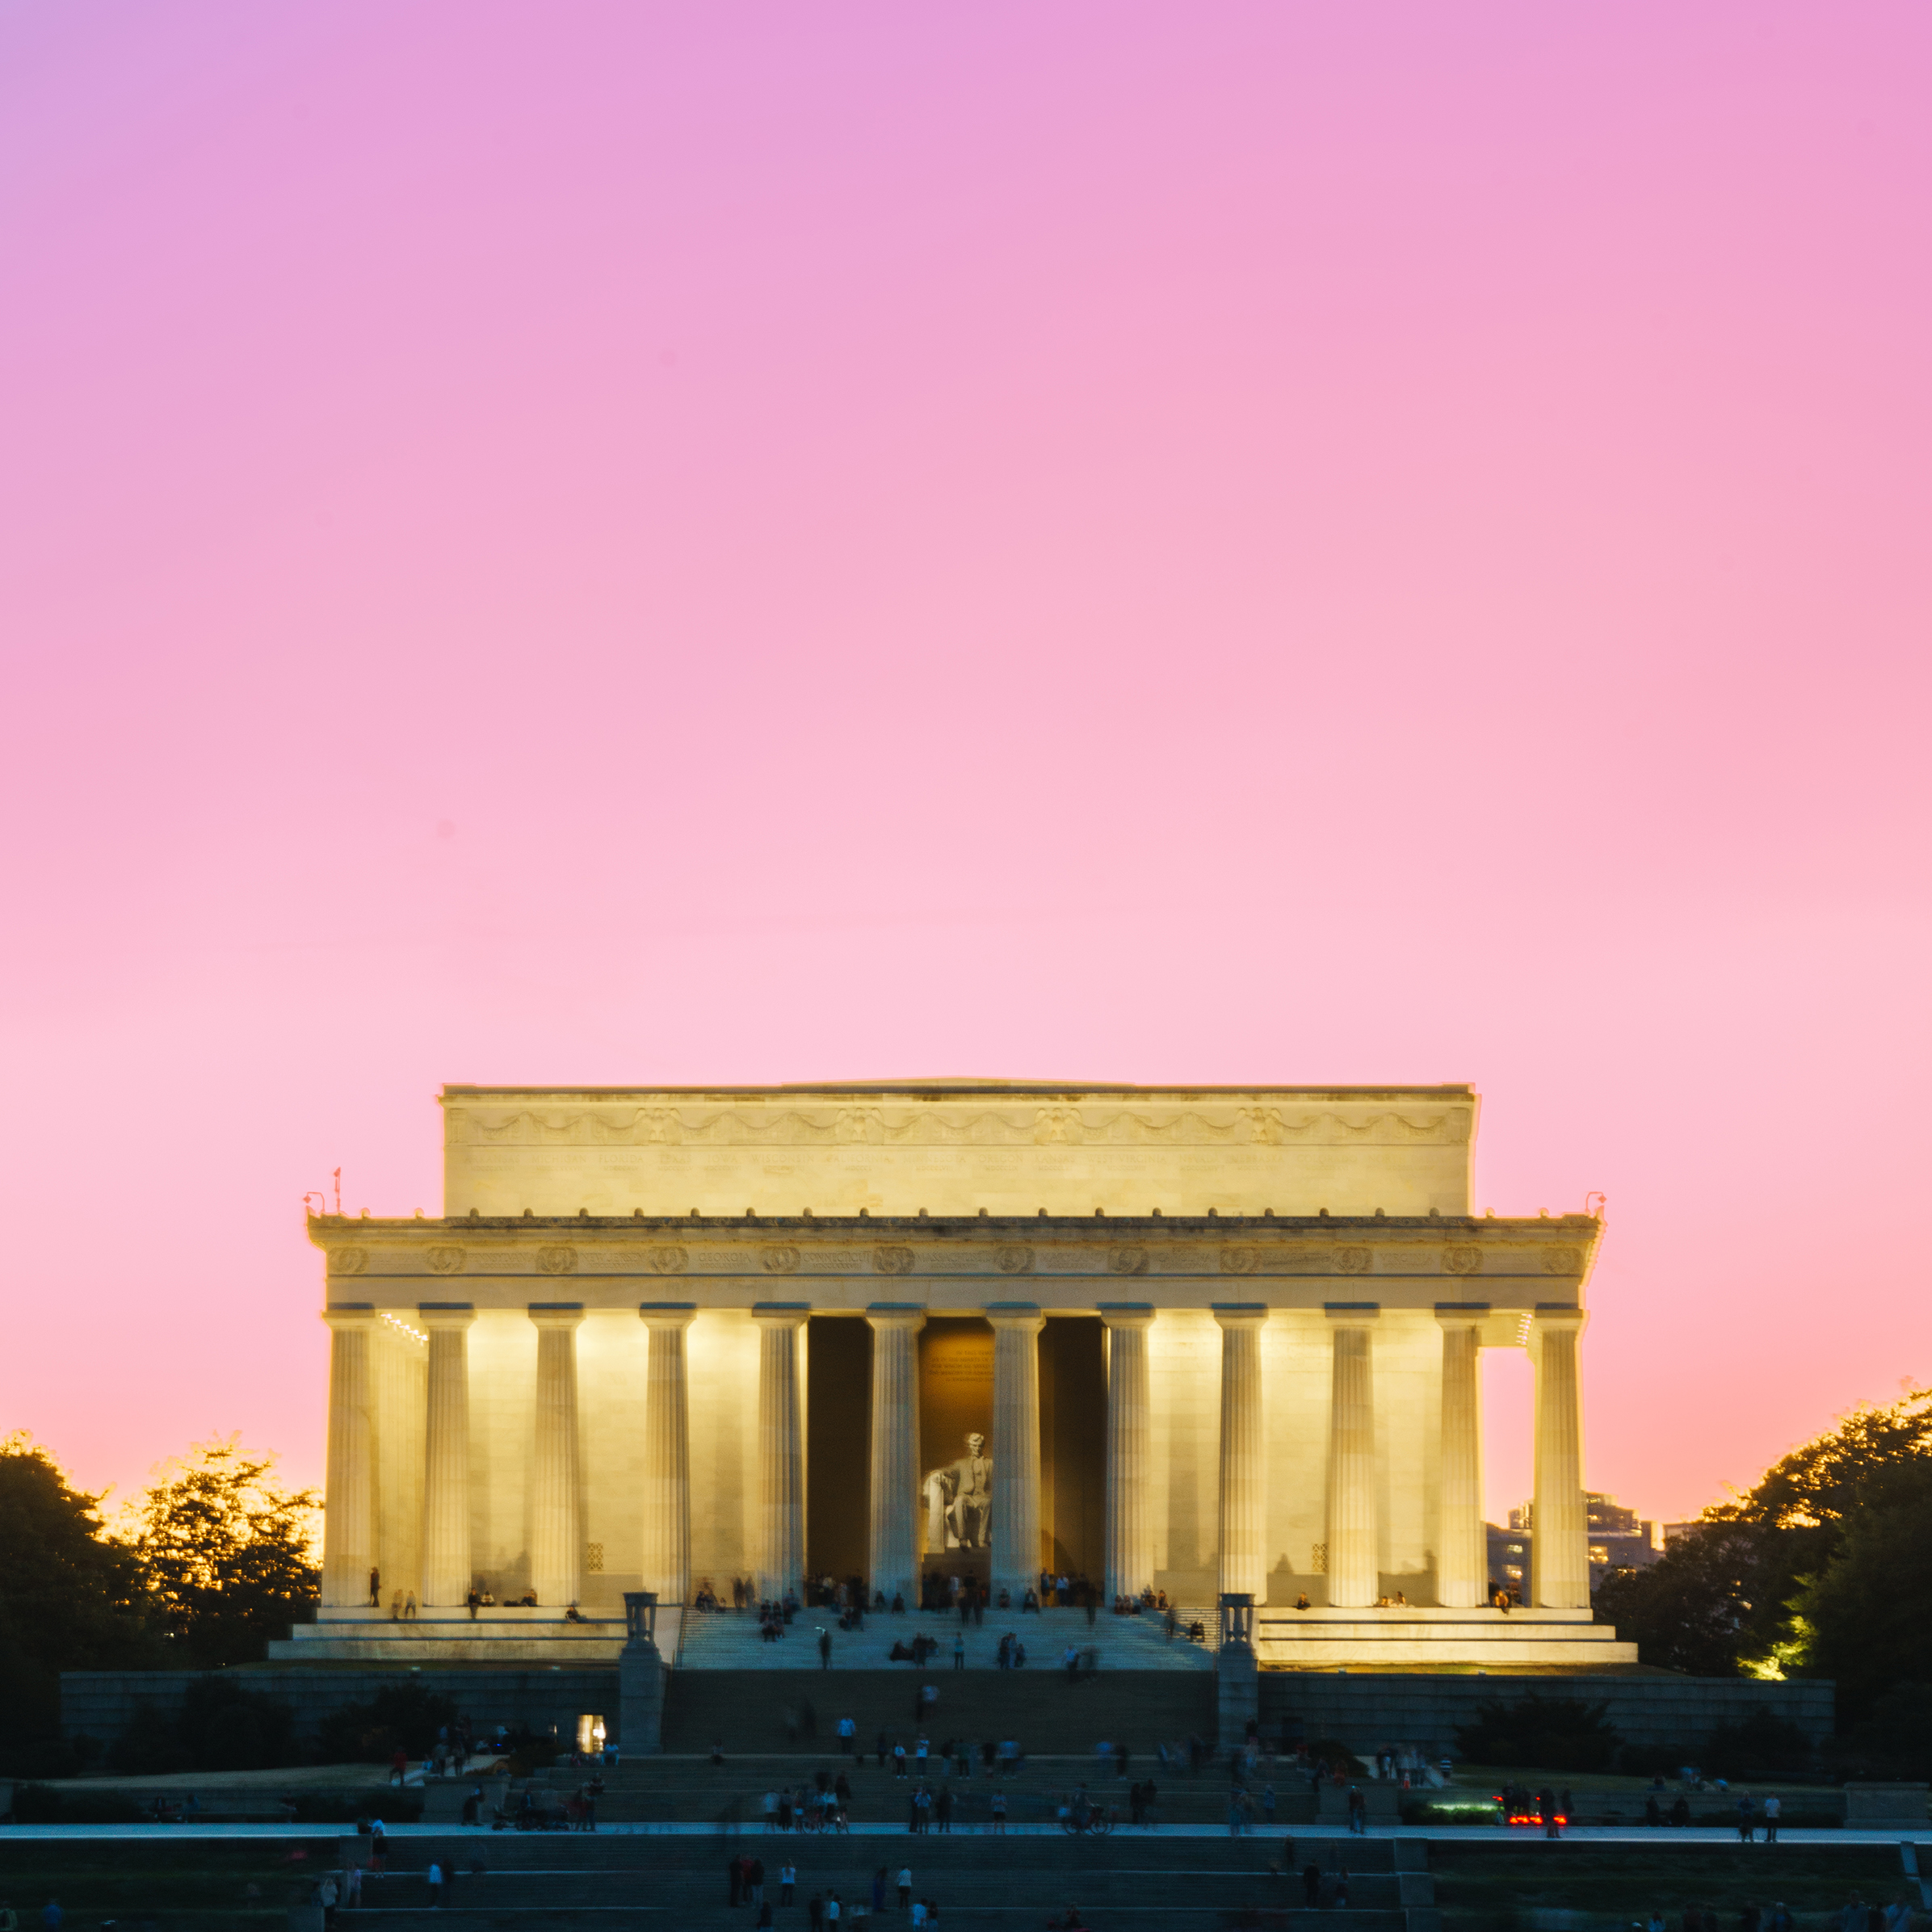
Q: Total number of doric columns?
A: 12